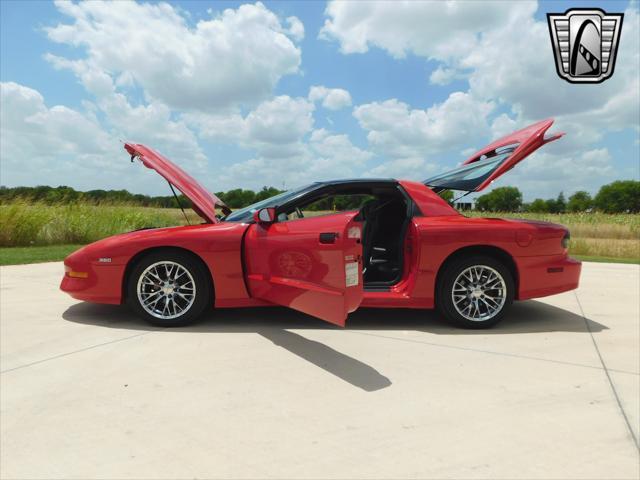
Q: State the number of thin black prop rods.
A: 2